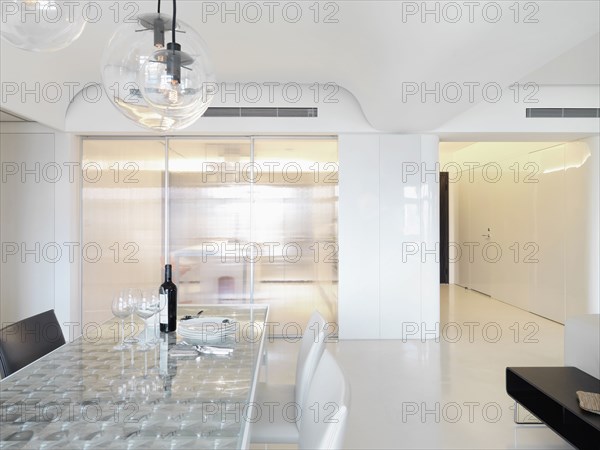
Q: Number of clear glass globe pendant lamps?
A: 3